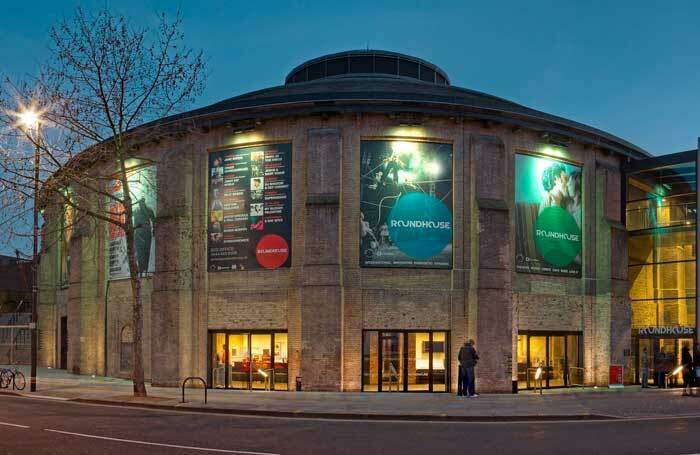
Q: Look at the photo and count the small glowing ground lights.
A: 3